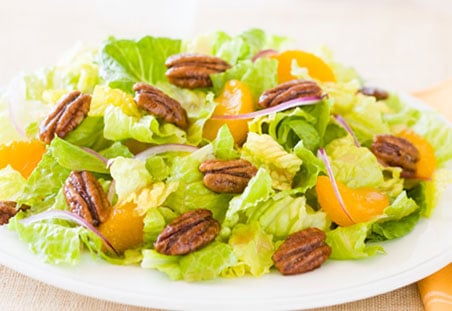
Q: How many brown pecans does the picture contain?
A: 11